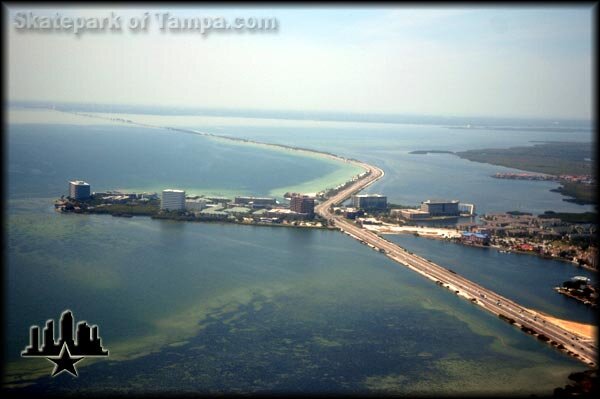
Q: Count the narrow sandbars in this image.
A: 1